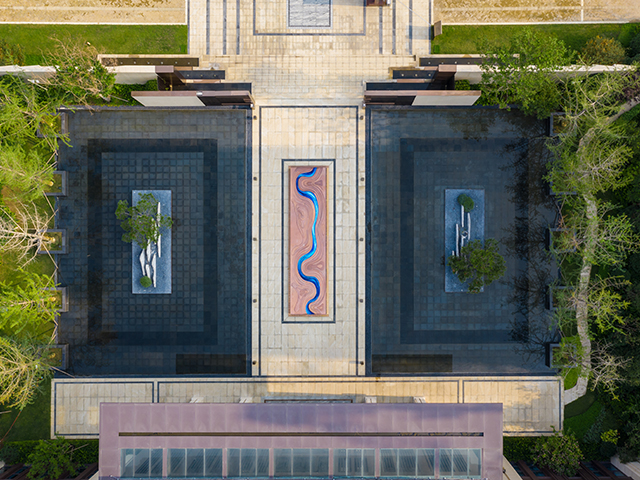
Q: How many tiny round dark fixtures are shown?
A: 10